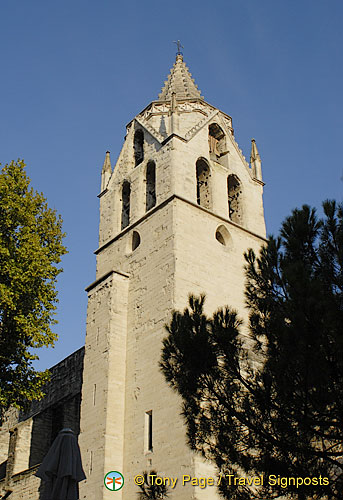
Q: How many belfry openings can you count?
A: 6